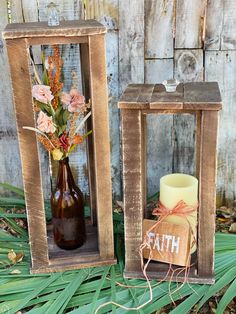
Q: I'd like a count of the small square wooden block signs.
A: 1